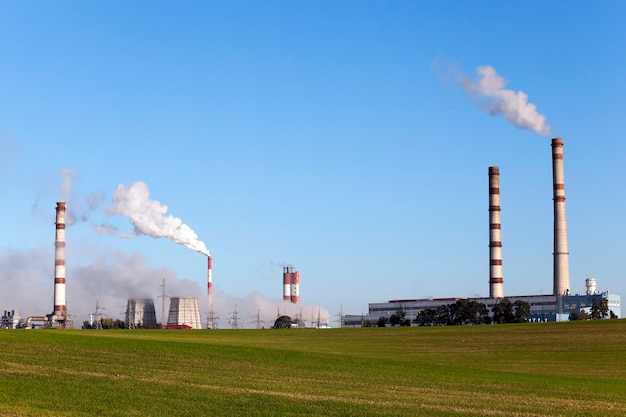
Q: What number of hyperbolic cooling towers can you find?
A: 2